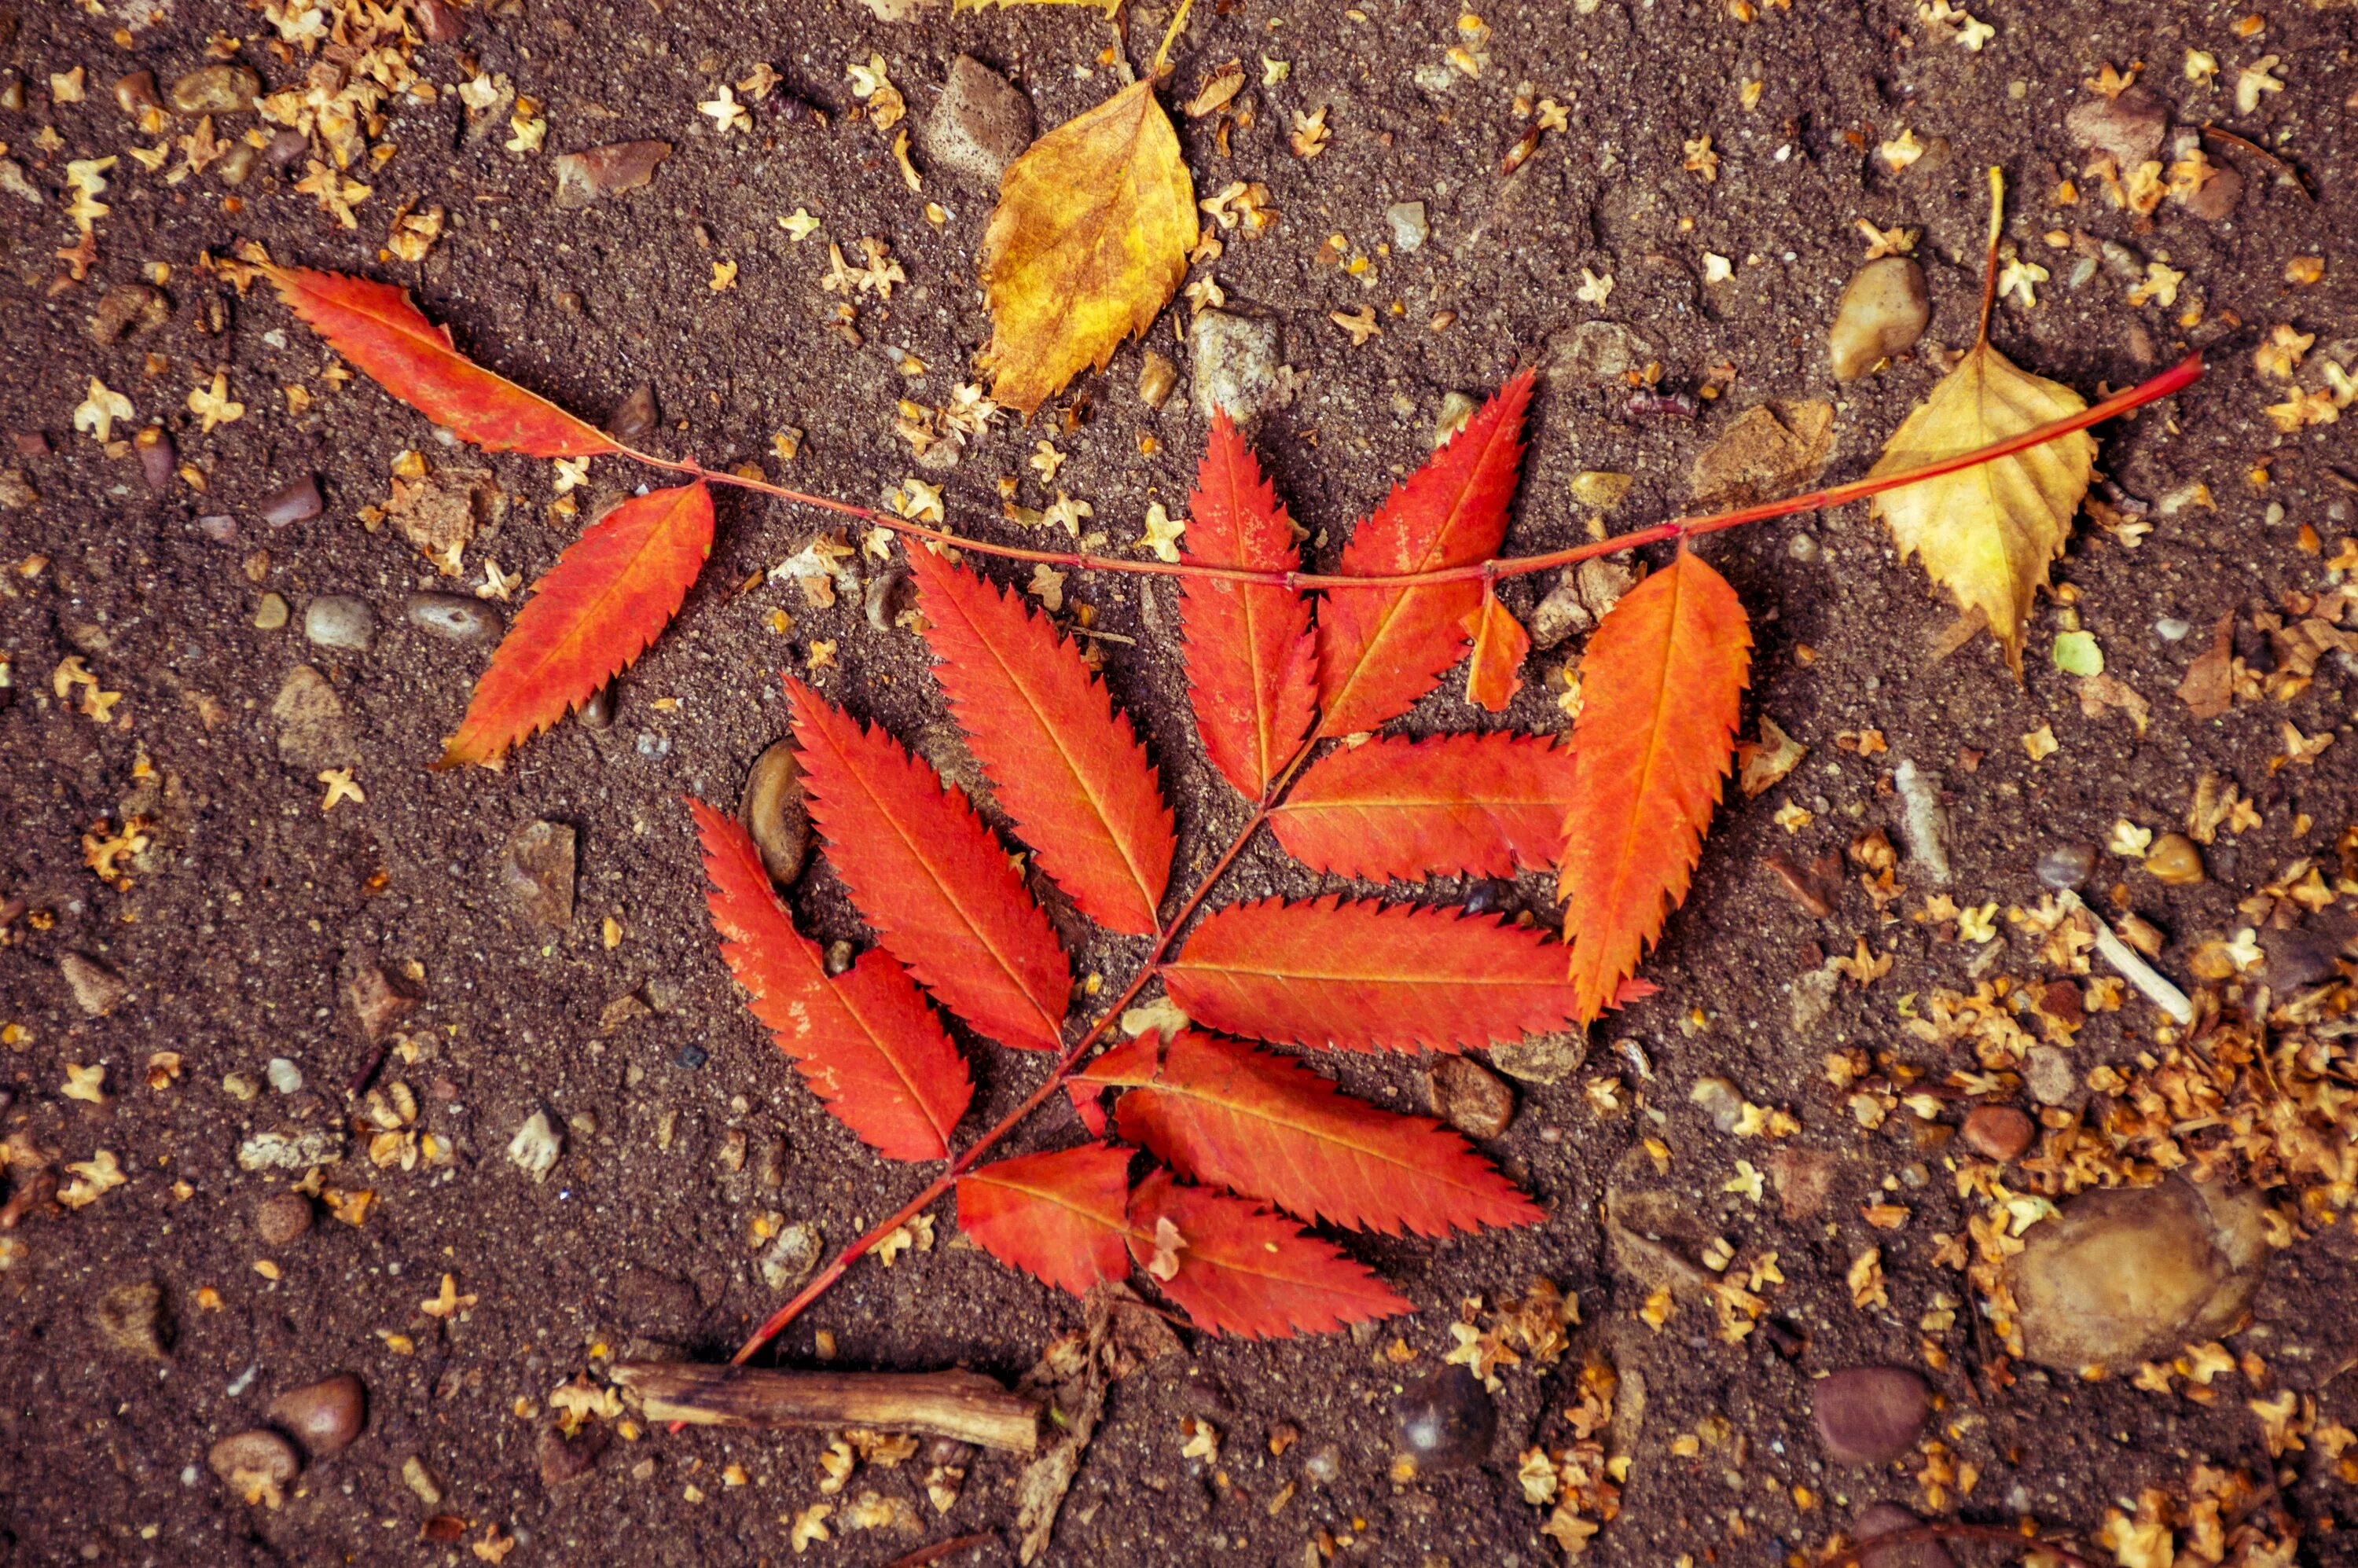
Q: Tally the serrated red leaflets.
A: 12